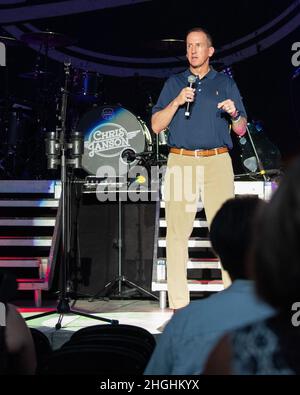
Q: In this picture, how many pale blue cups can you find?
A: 0